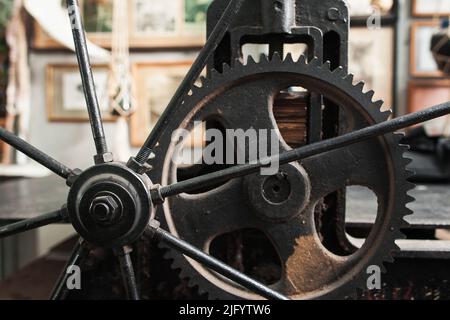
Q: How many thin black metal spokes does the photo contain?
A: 8